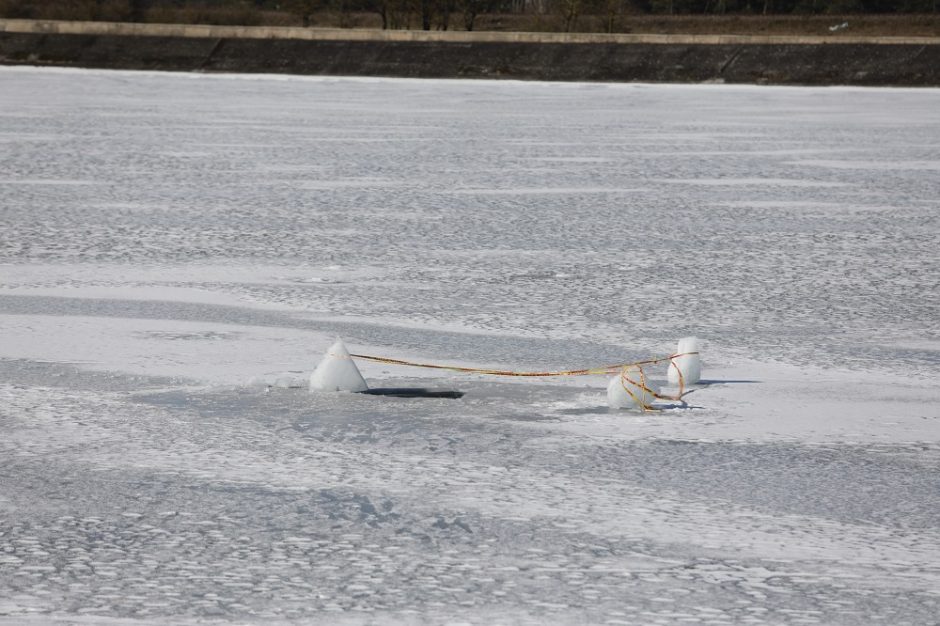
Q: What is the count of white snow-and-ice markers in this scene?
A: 3